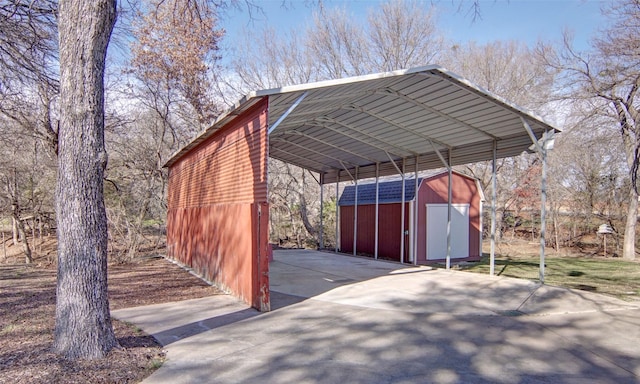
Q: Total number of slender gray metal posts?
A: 9